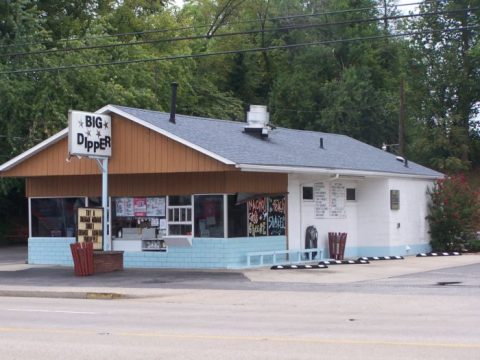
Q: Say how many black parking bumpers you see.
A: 4